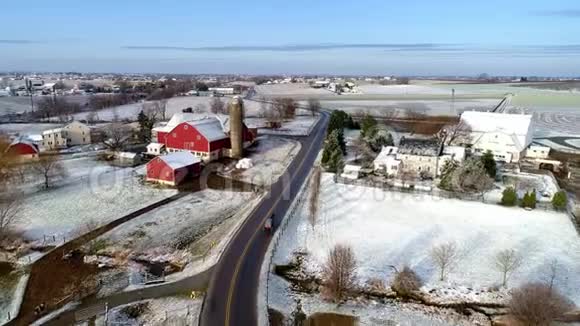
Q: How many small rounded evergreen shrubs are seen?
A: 3